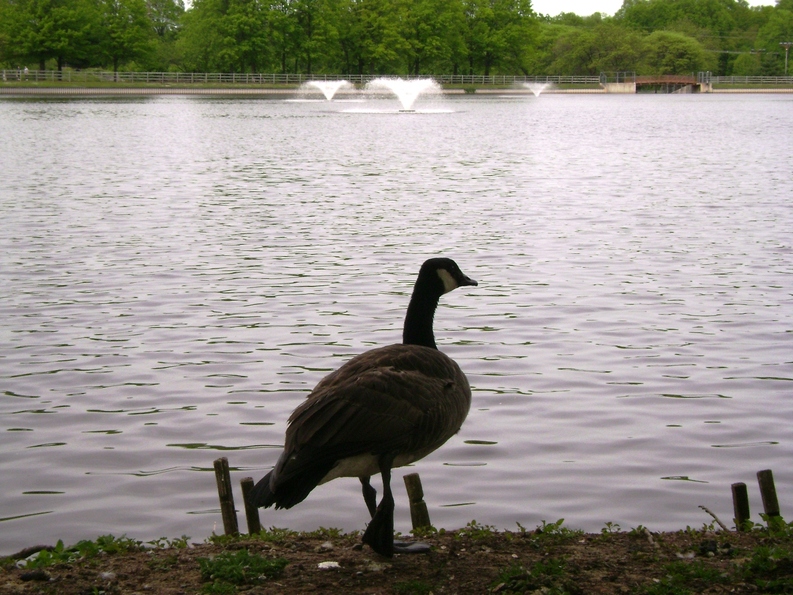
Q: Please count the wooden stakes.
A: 5